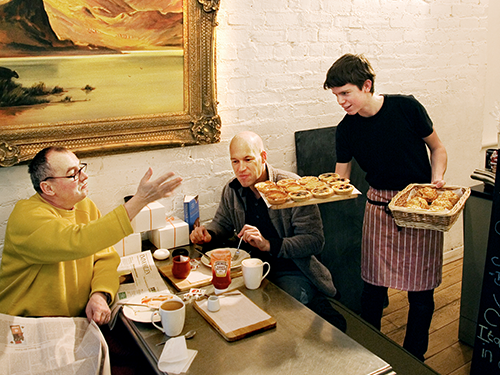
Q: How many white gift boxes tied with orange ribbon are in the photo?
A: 3